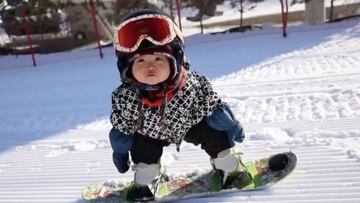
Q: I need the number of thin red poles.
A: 4